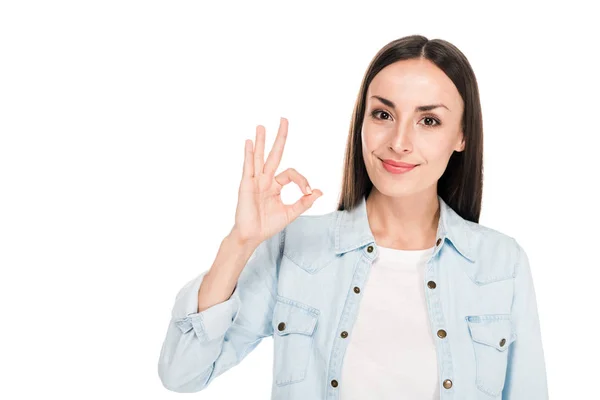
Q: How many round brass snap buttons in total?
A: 10